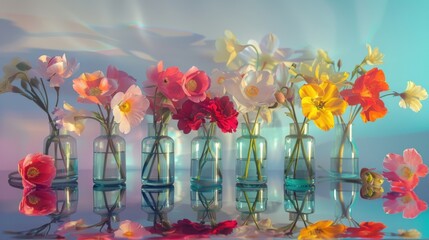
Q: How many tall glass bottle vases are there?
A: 7